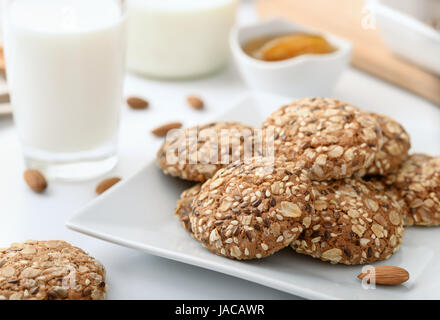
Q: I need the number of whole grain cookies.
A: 8